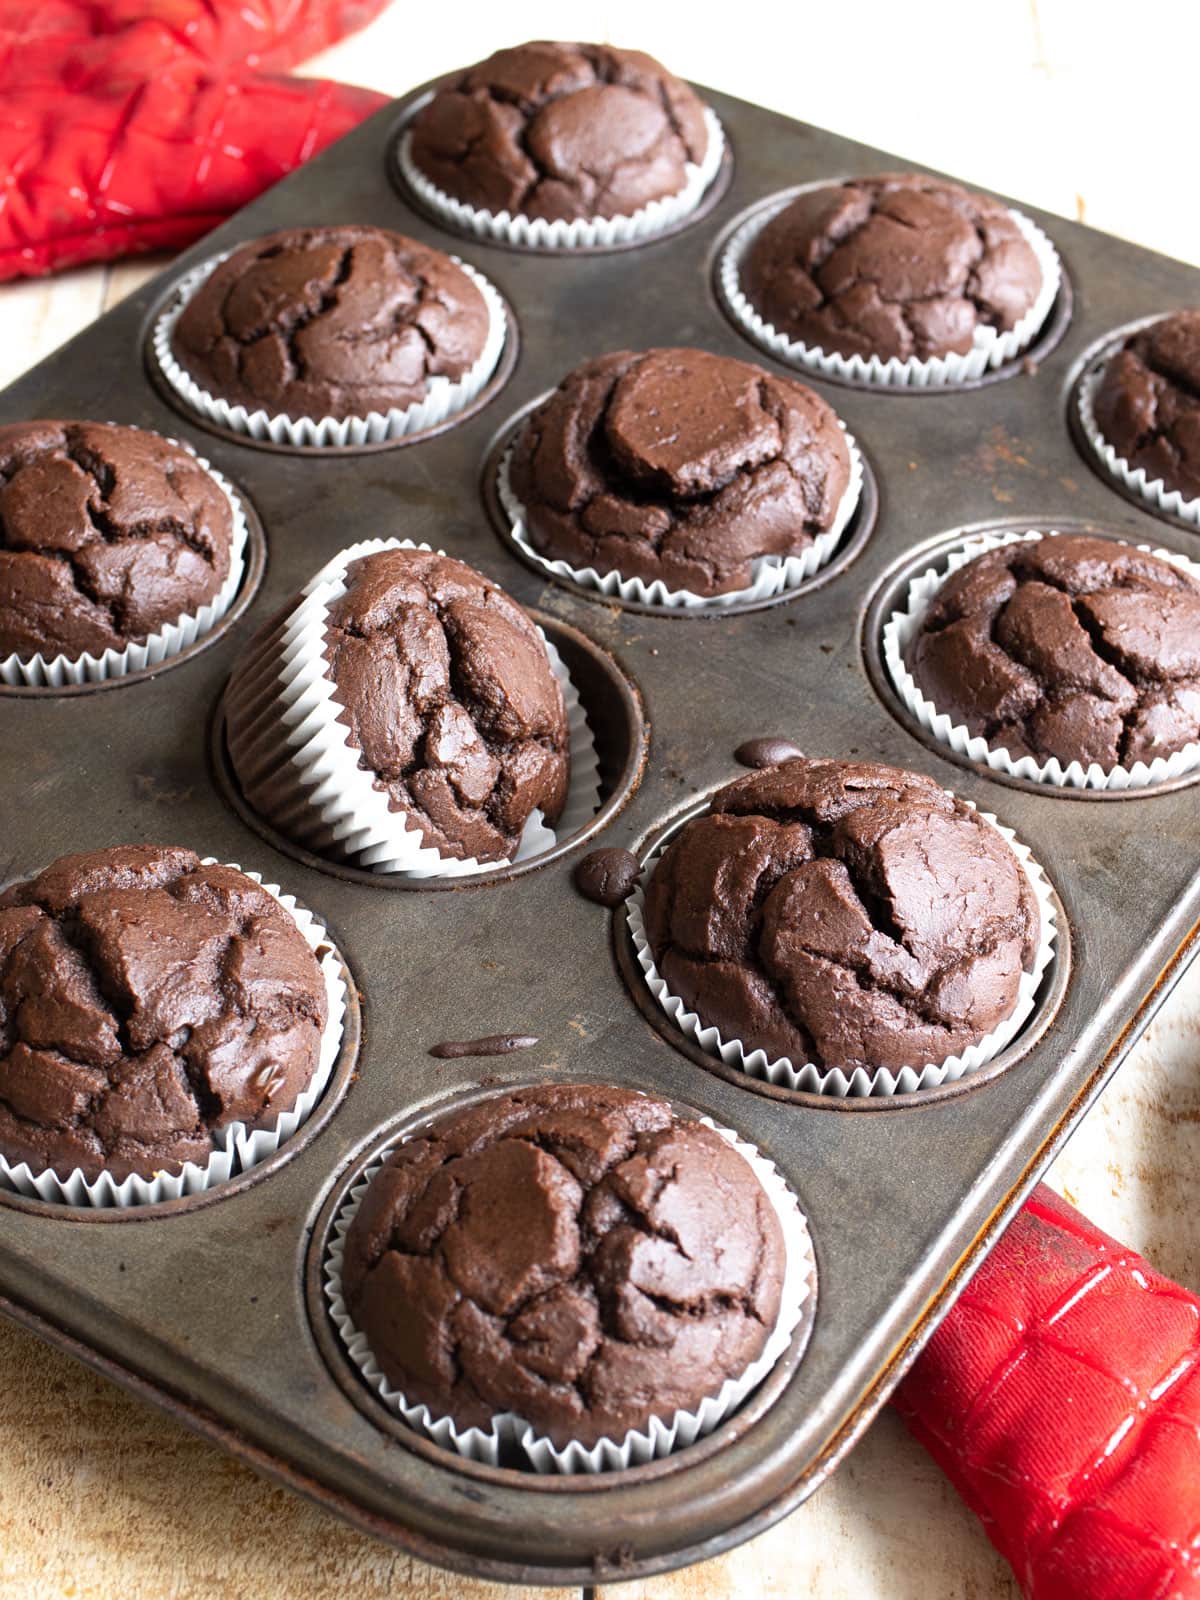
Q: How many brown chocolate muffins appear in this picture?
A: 11